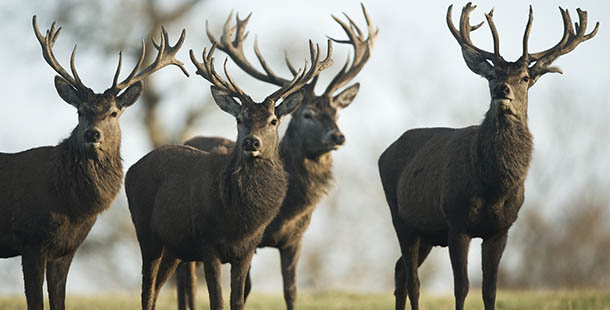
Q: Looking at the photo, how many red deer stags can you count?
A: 4